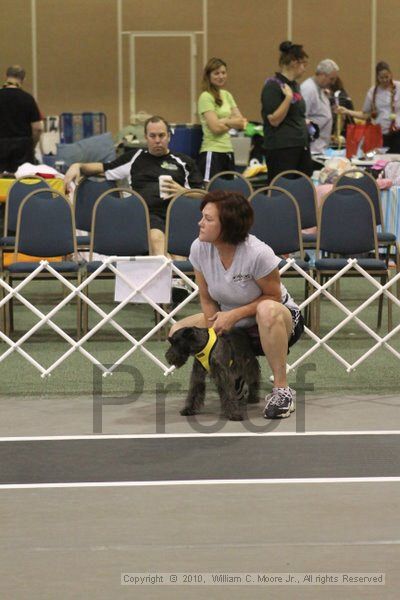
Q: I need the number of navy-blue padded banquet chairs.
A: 10